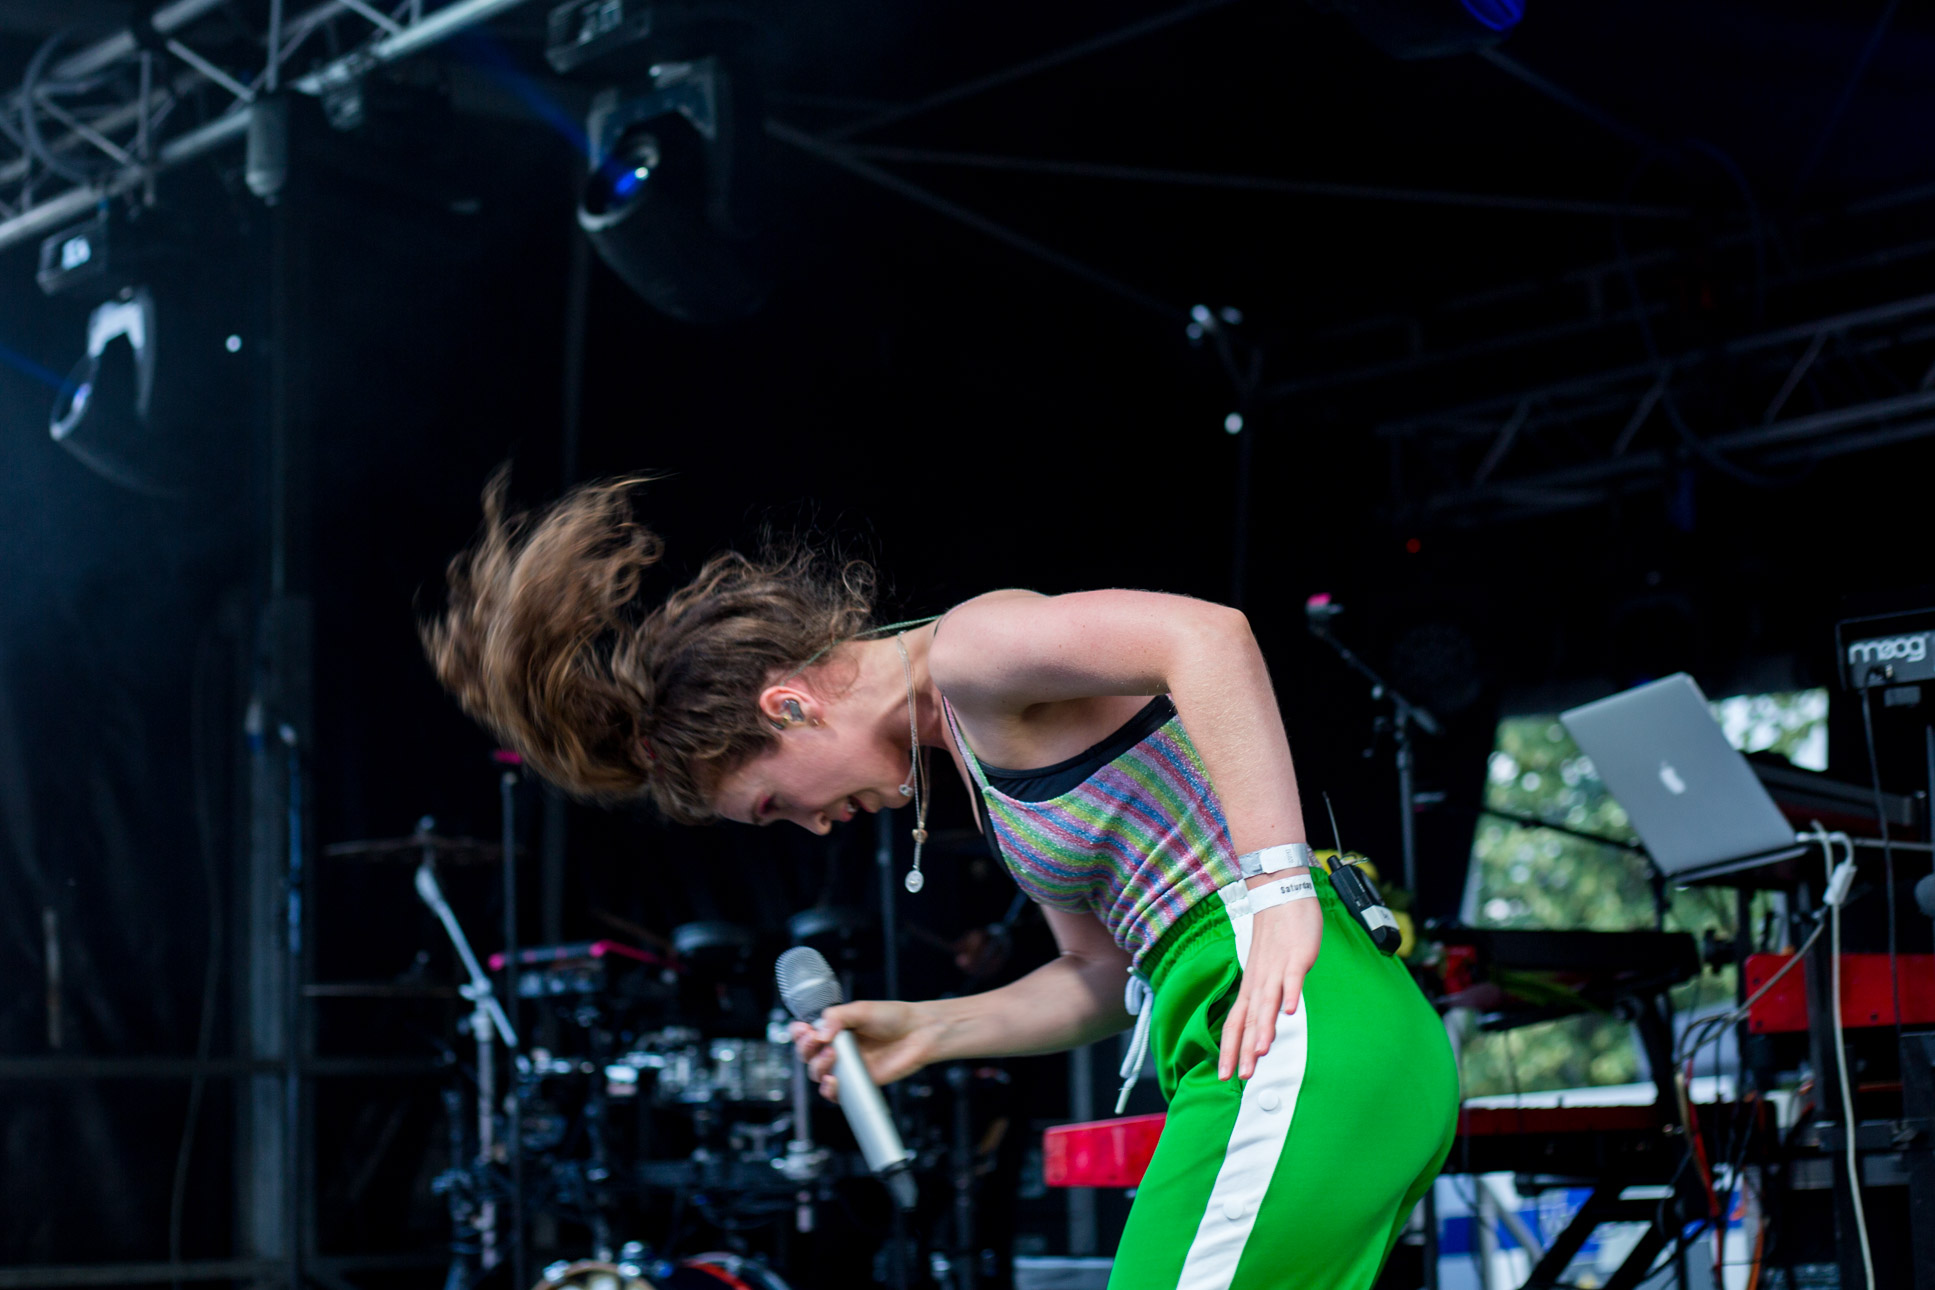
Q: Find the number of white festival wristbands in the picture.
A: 2